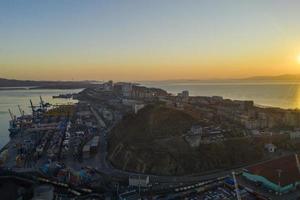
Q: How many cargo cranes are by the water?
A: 4